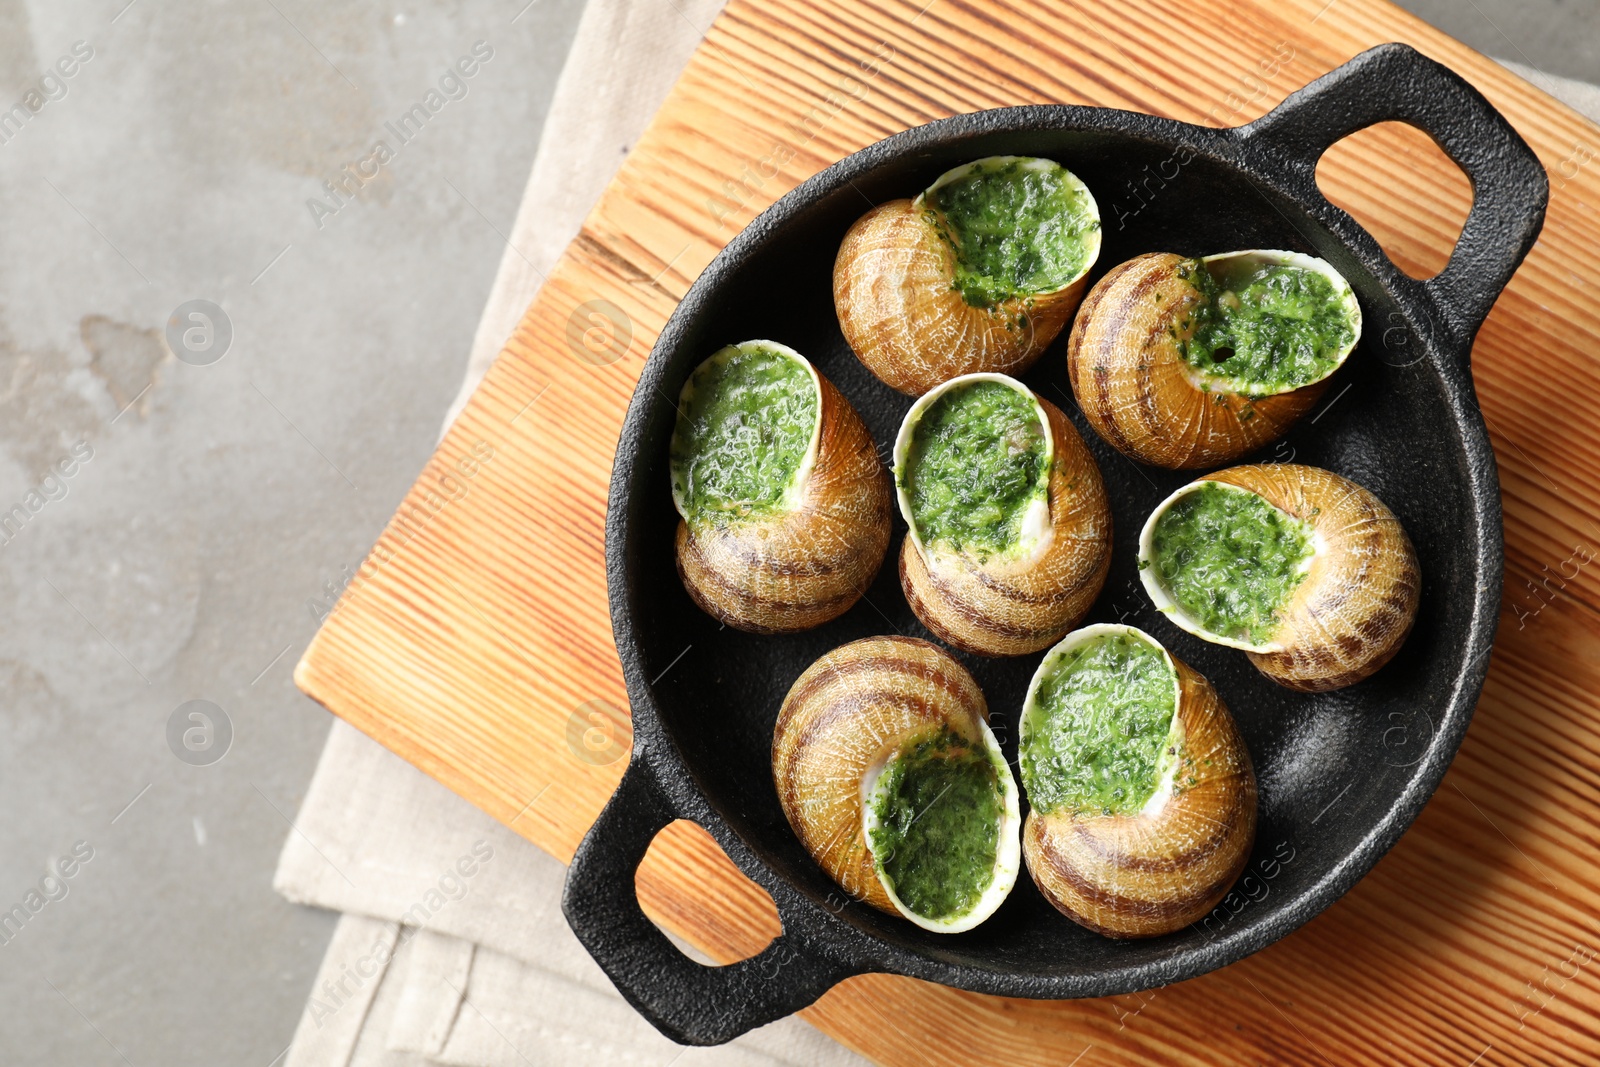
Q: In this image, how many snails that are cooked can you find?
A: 7